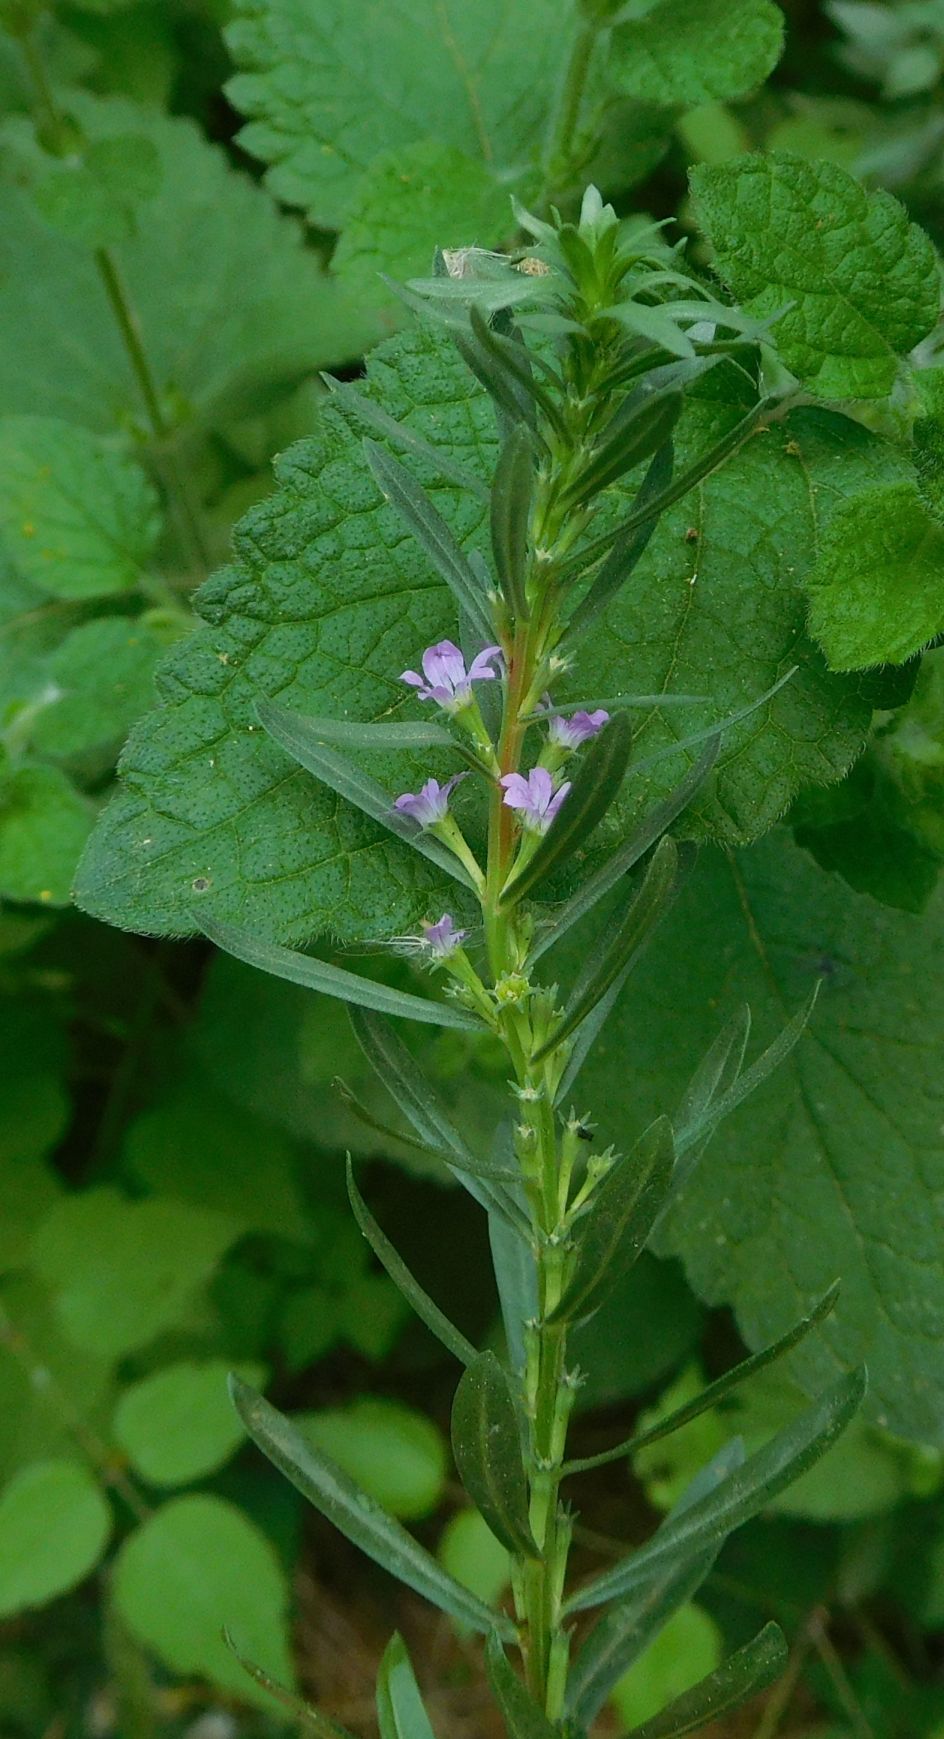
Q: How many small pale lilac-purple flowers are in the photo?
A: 5